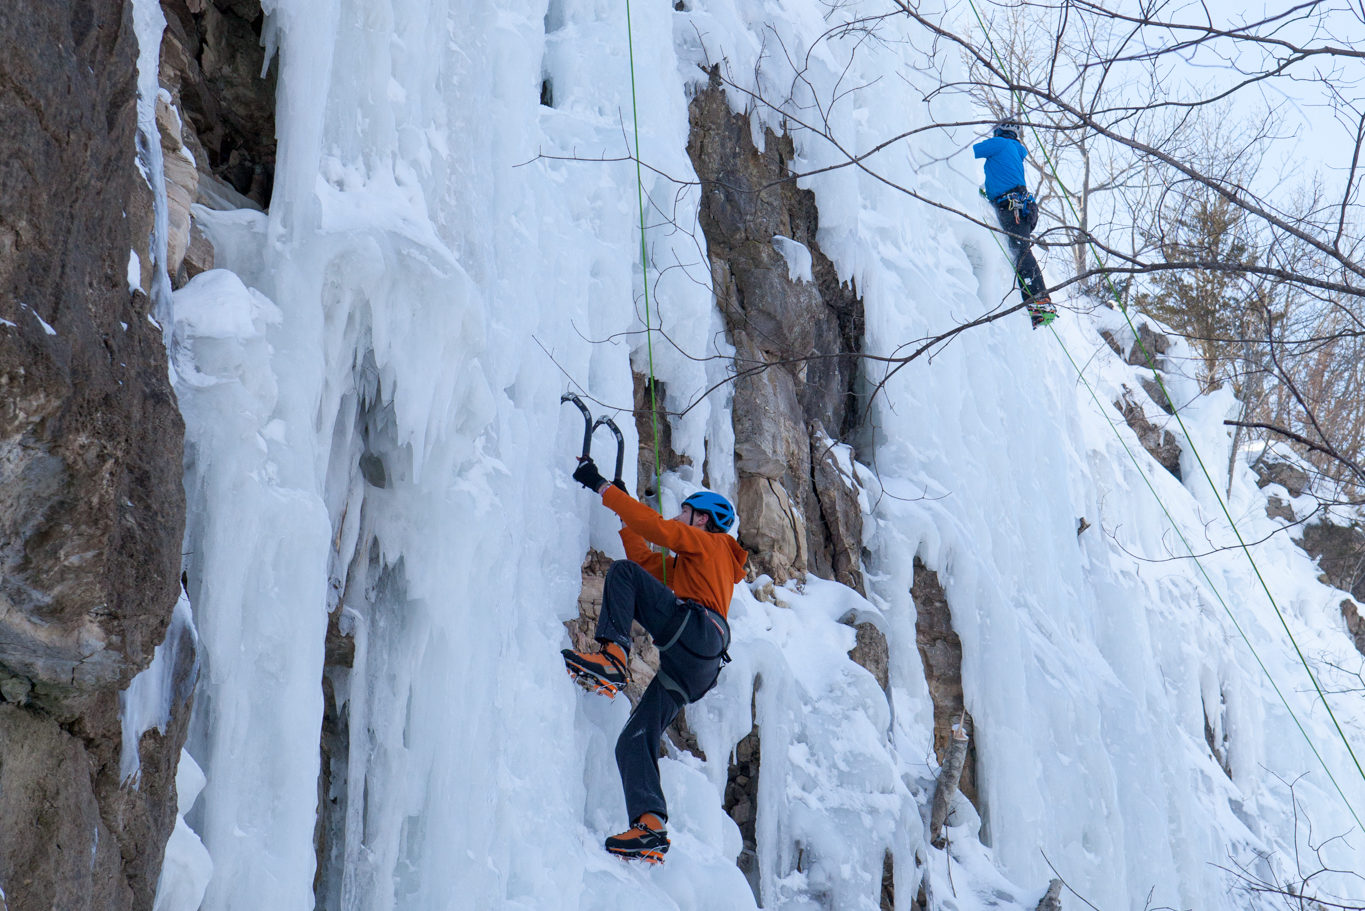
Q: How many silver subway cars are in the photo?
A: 0